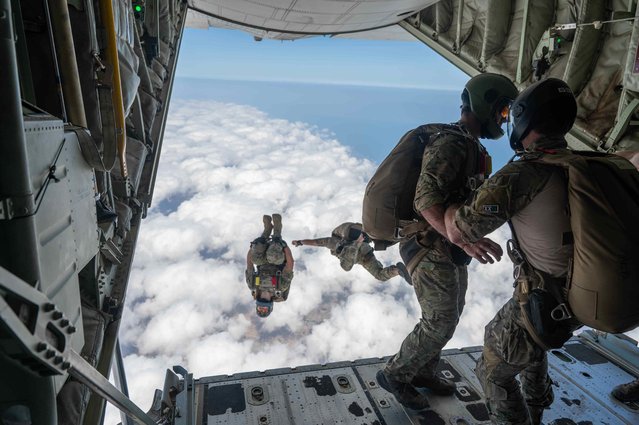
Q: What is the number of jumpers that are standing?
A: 2